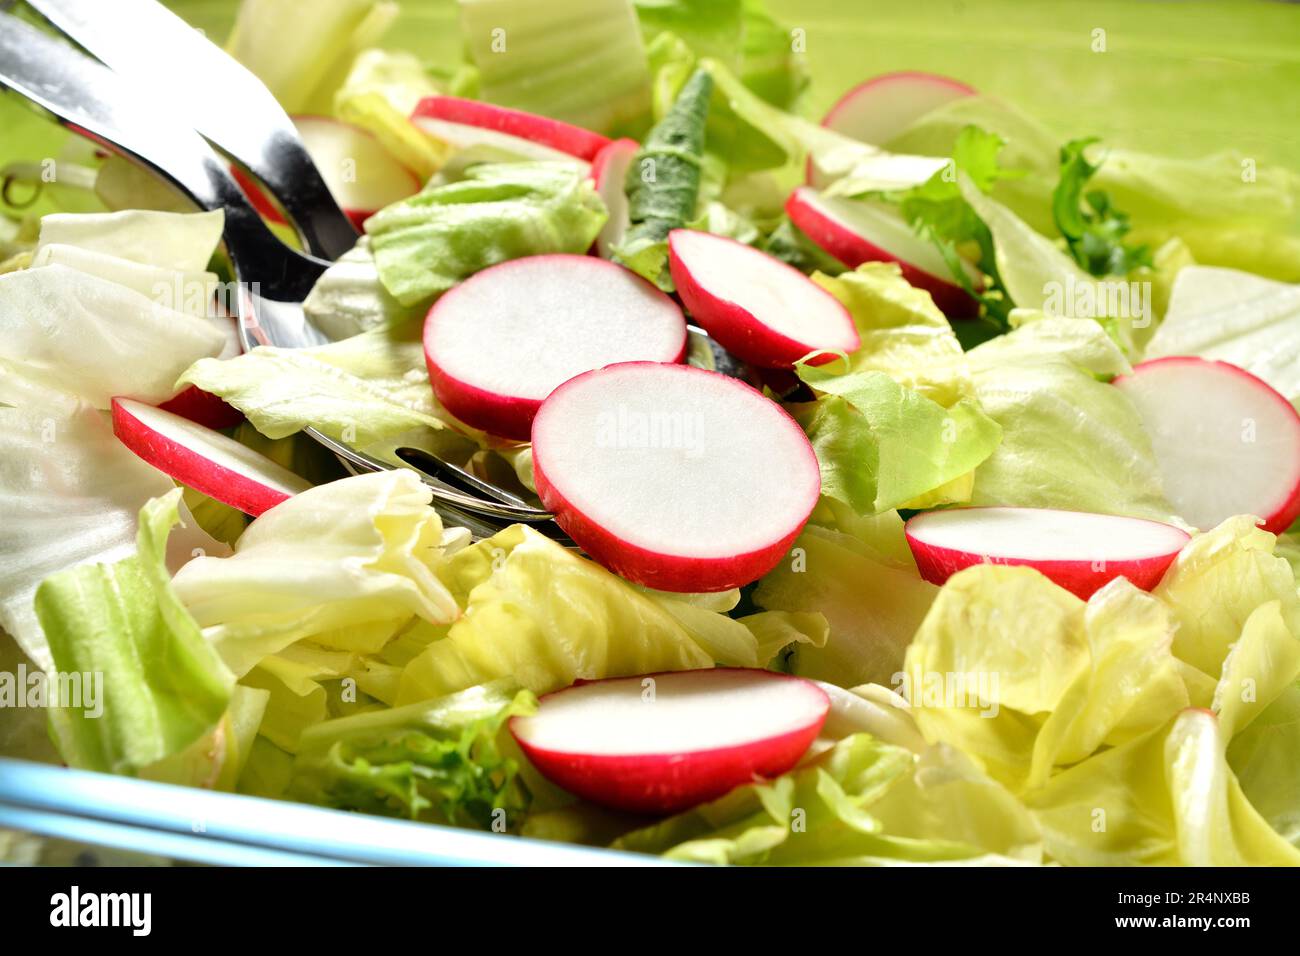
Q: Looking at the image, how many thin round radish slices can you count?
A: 13